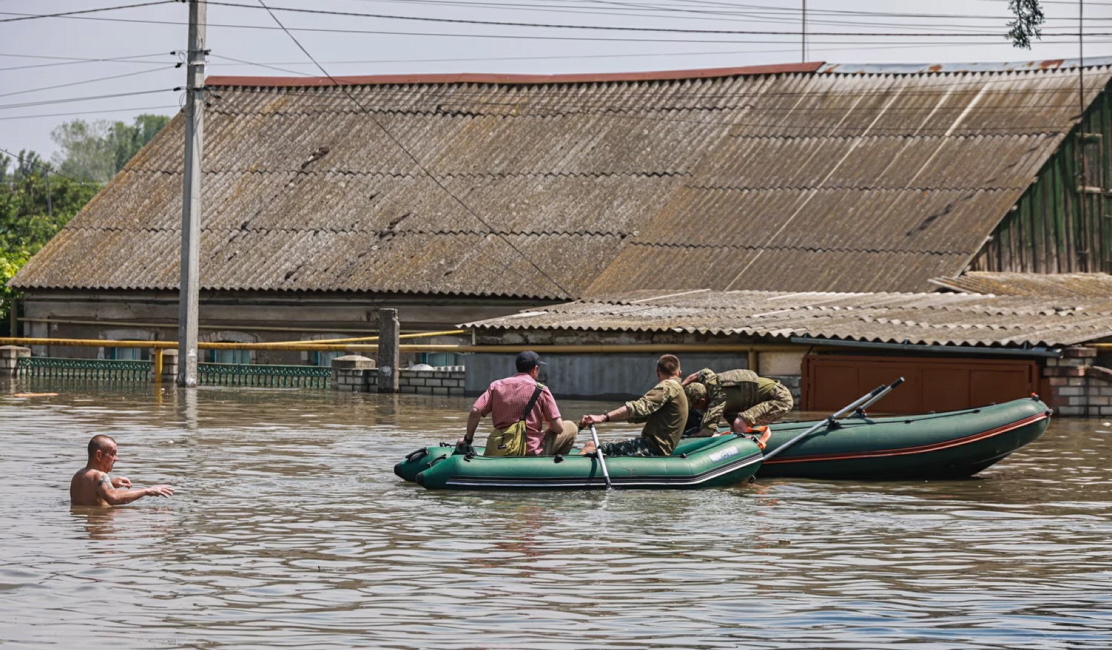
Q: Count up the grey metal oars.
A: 3